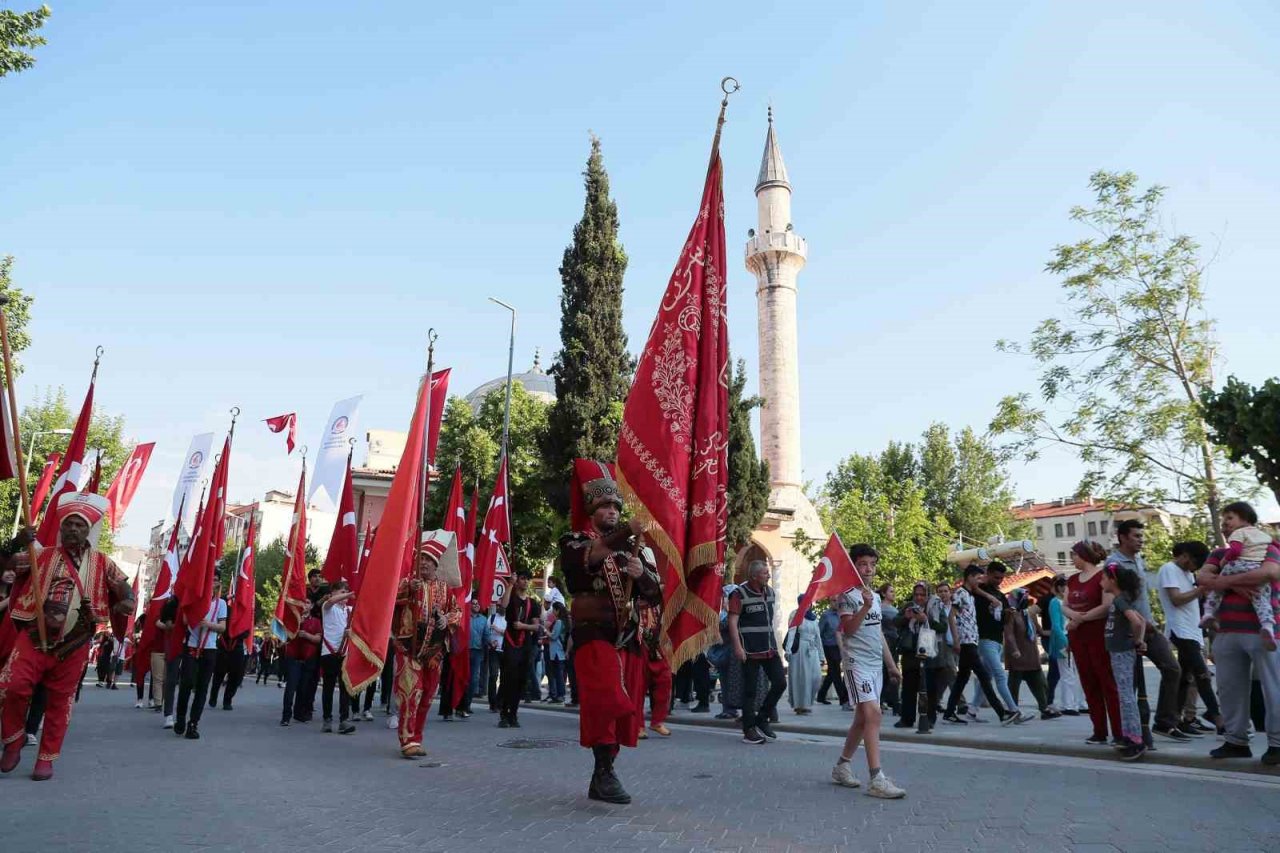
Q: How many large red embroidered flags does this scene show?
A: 1